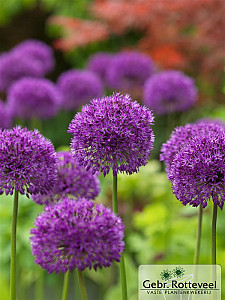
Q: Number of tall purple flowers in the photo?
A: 14